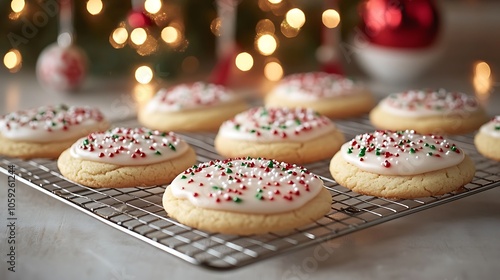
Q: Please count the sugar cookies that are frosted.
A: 9